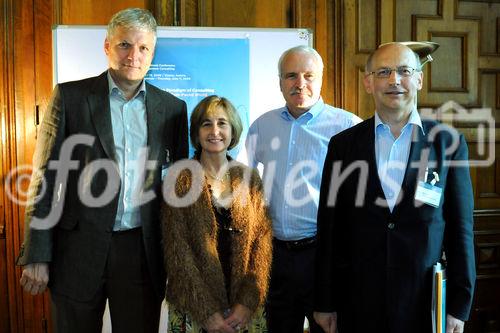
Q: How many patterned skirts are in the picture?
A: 1